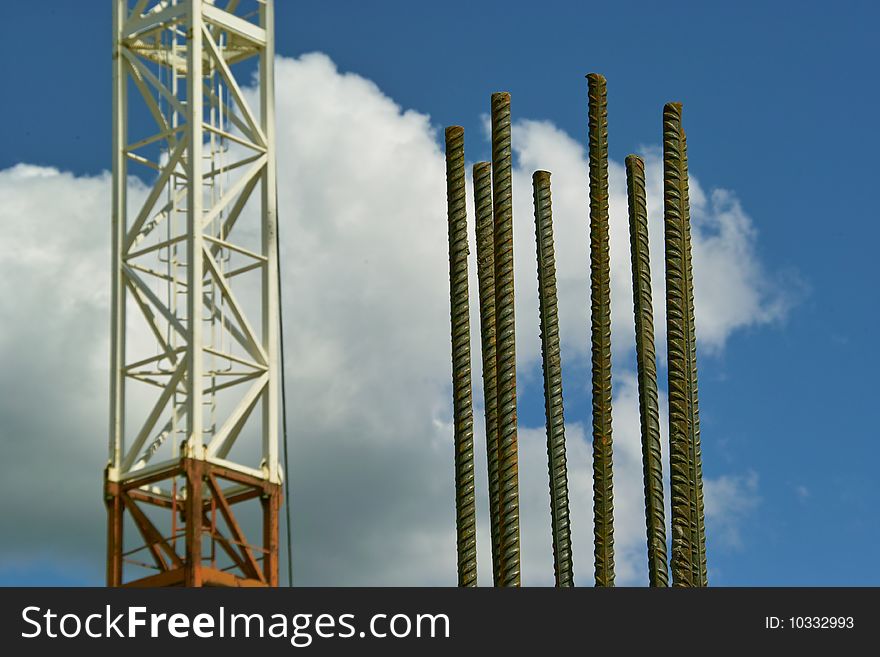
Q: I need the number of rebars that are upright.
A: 8